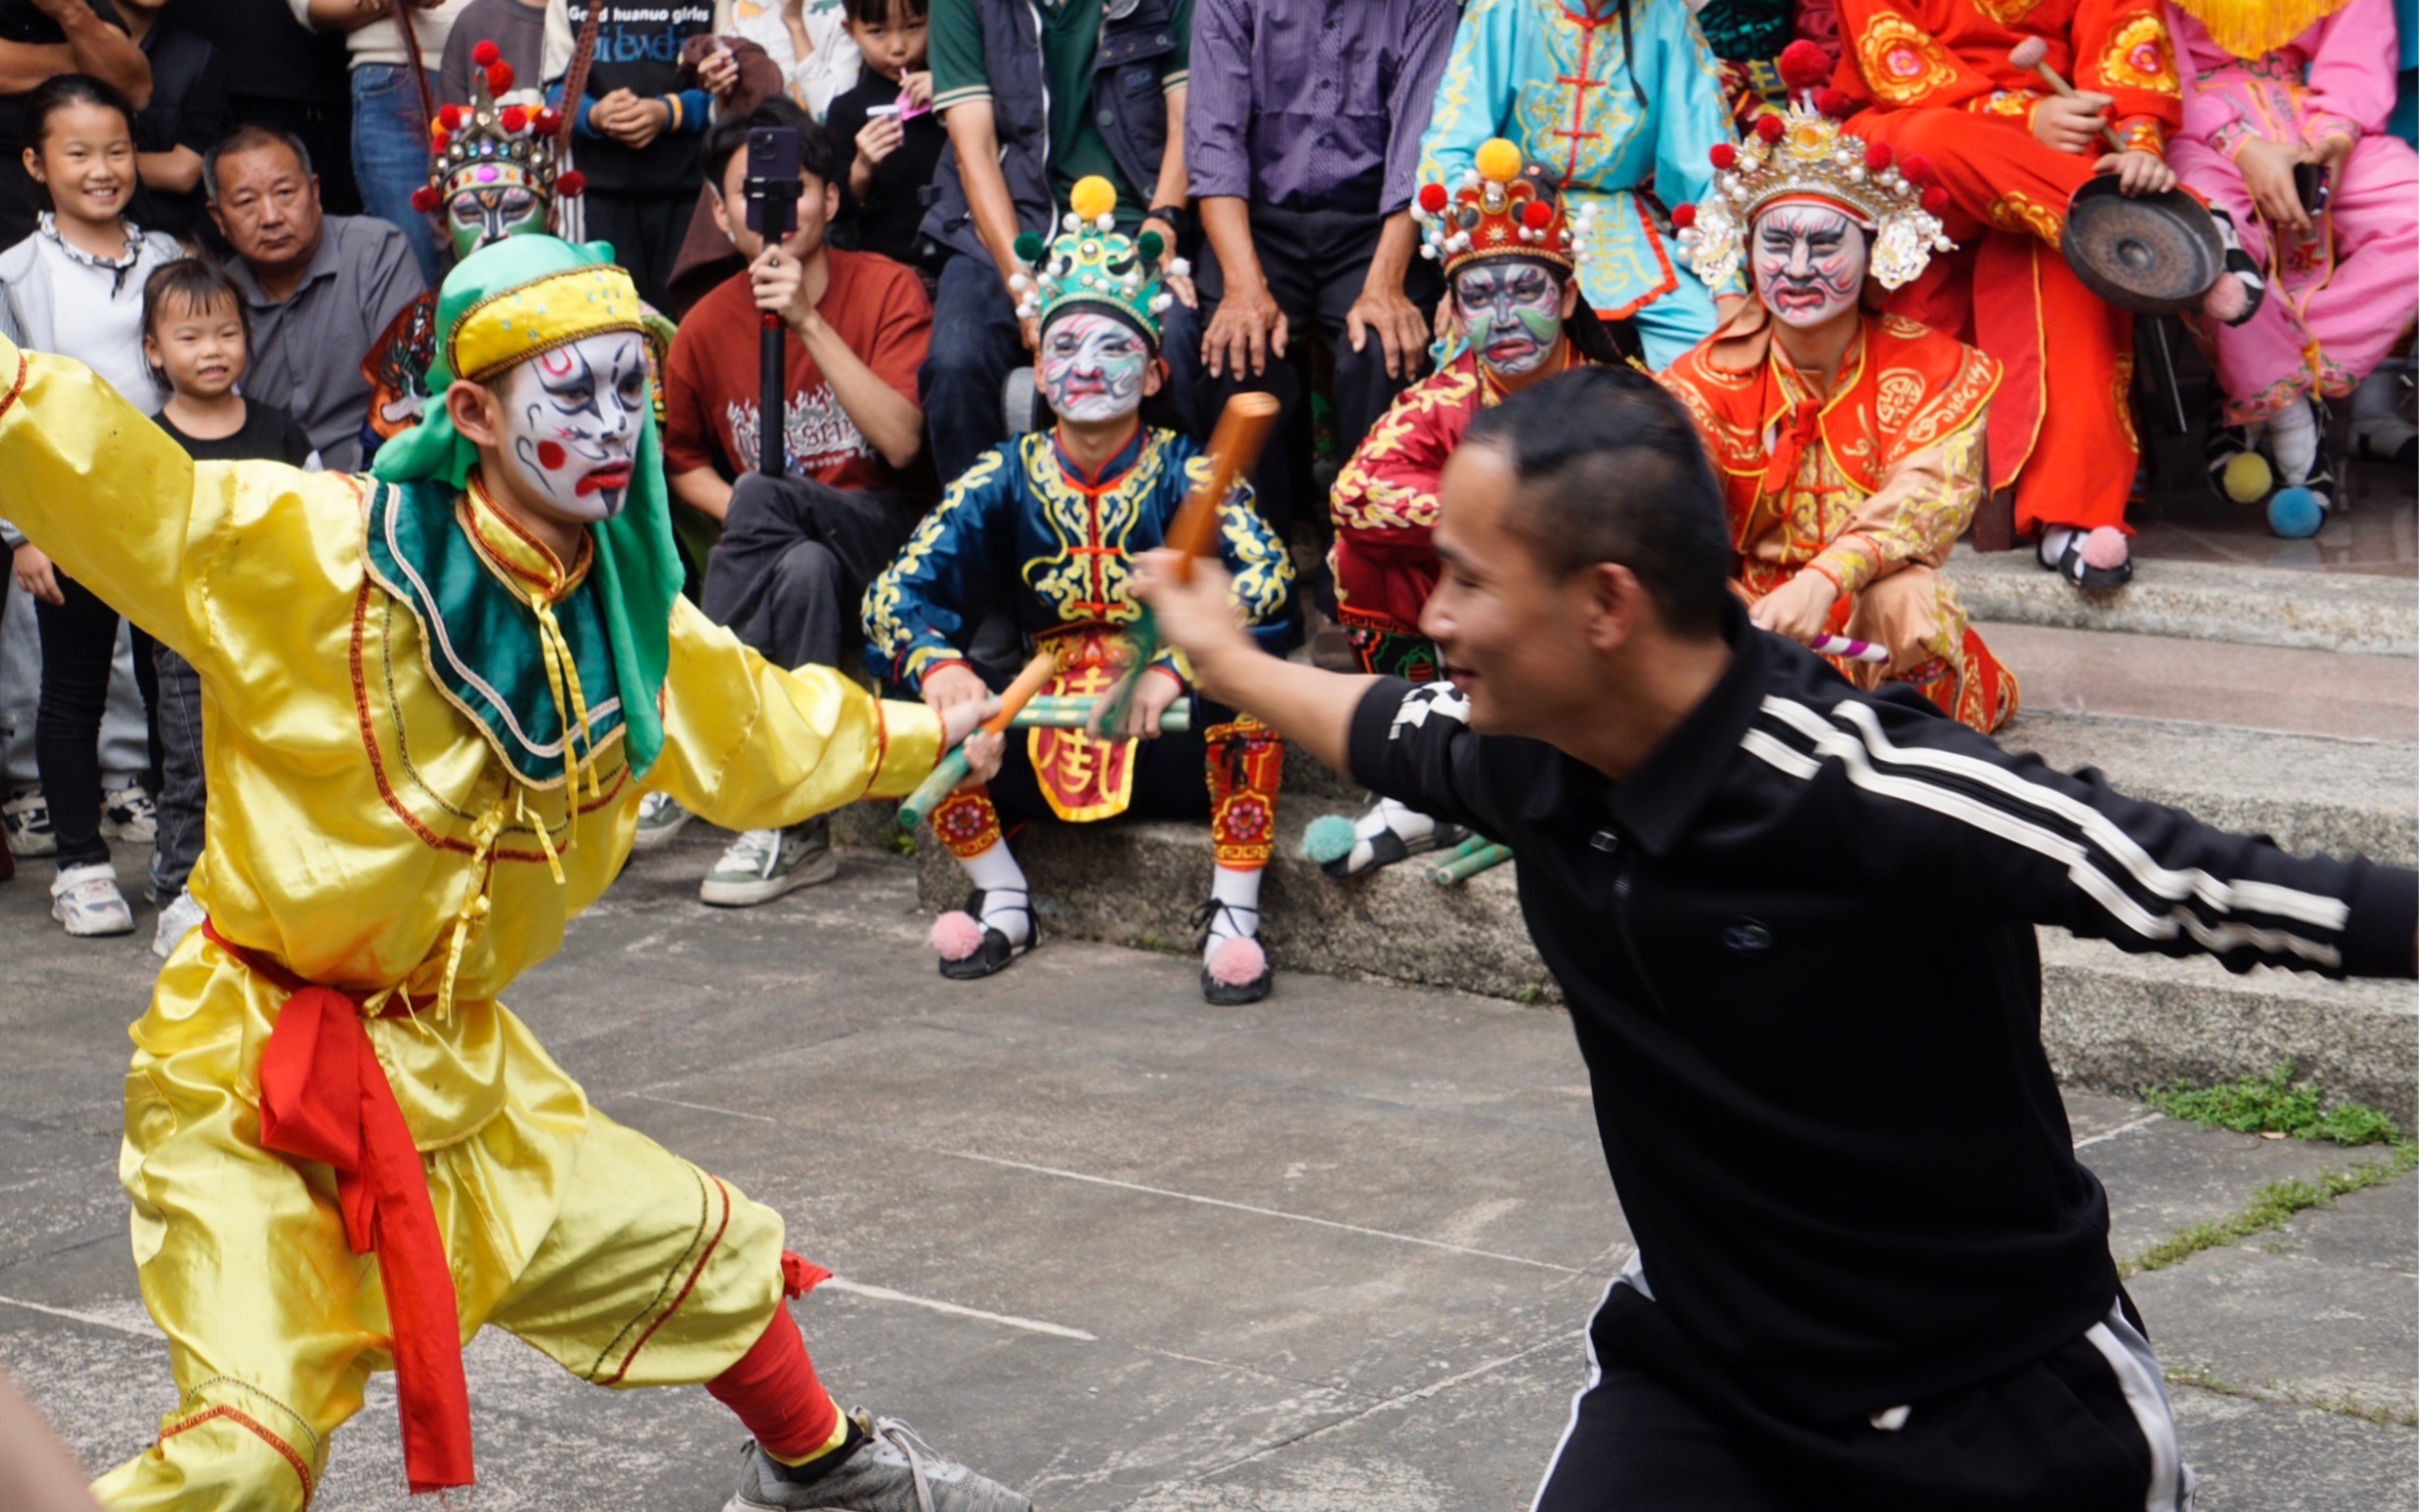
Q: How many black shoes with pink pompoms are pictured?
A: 4